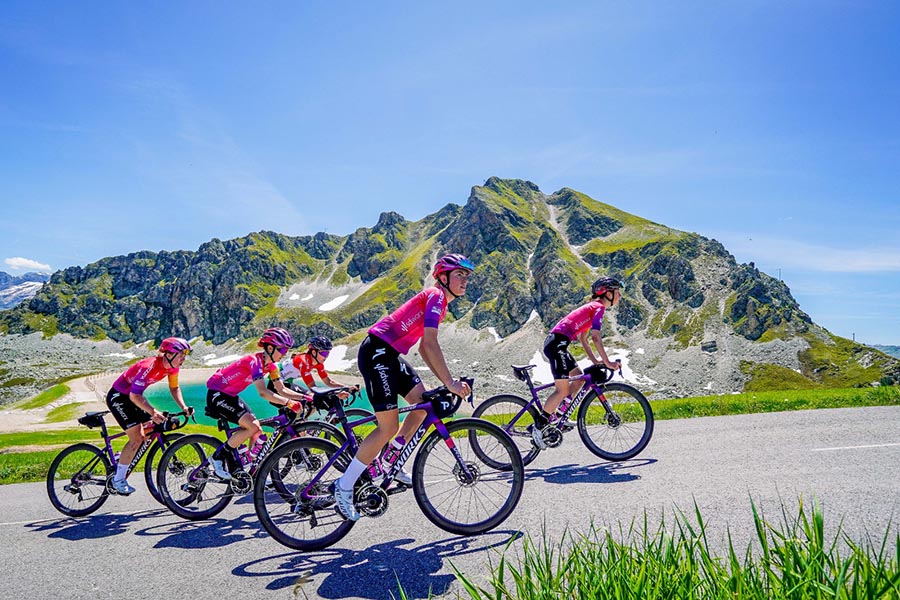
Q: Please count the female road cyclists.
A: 5